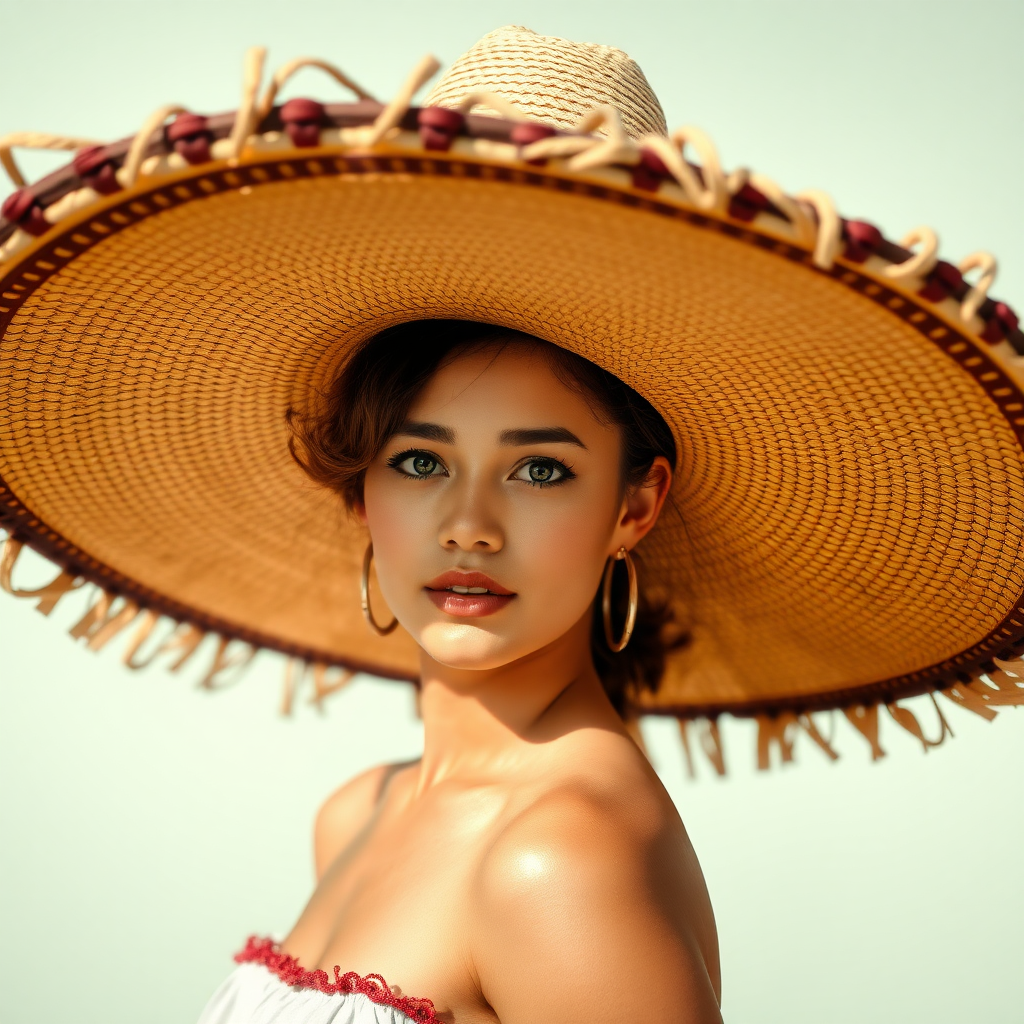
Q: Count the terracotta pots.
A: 0